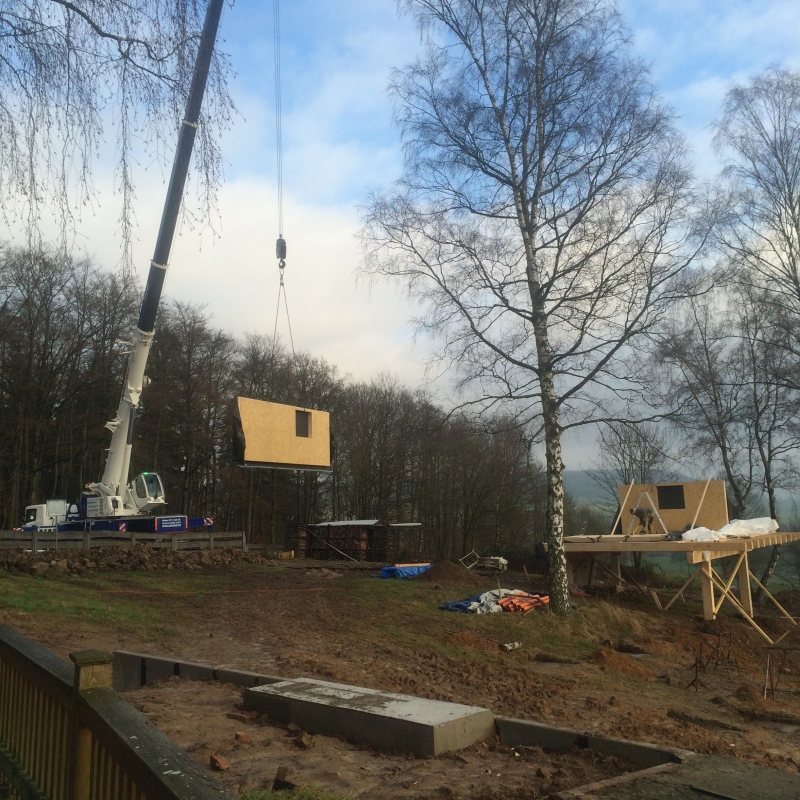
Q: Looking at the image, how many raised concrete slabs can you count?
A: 1